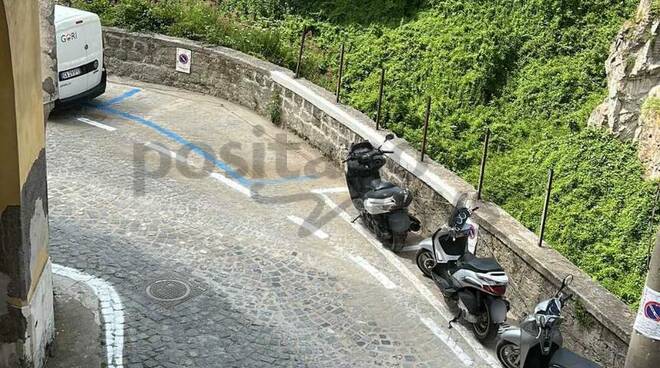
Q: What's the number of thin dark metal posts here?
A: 6